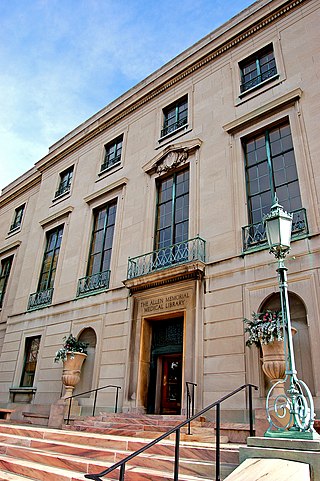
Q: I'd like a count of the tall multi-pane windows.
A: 5